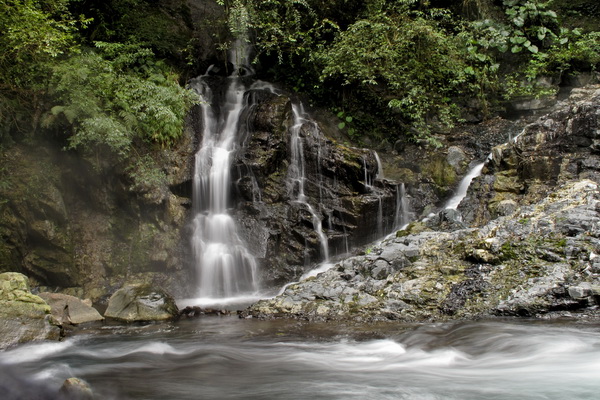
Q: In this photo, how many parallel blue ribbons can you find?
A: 0